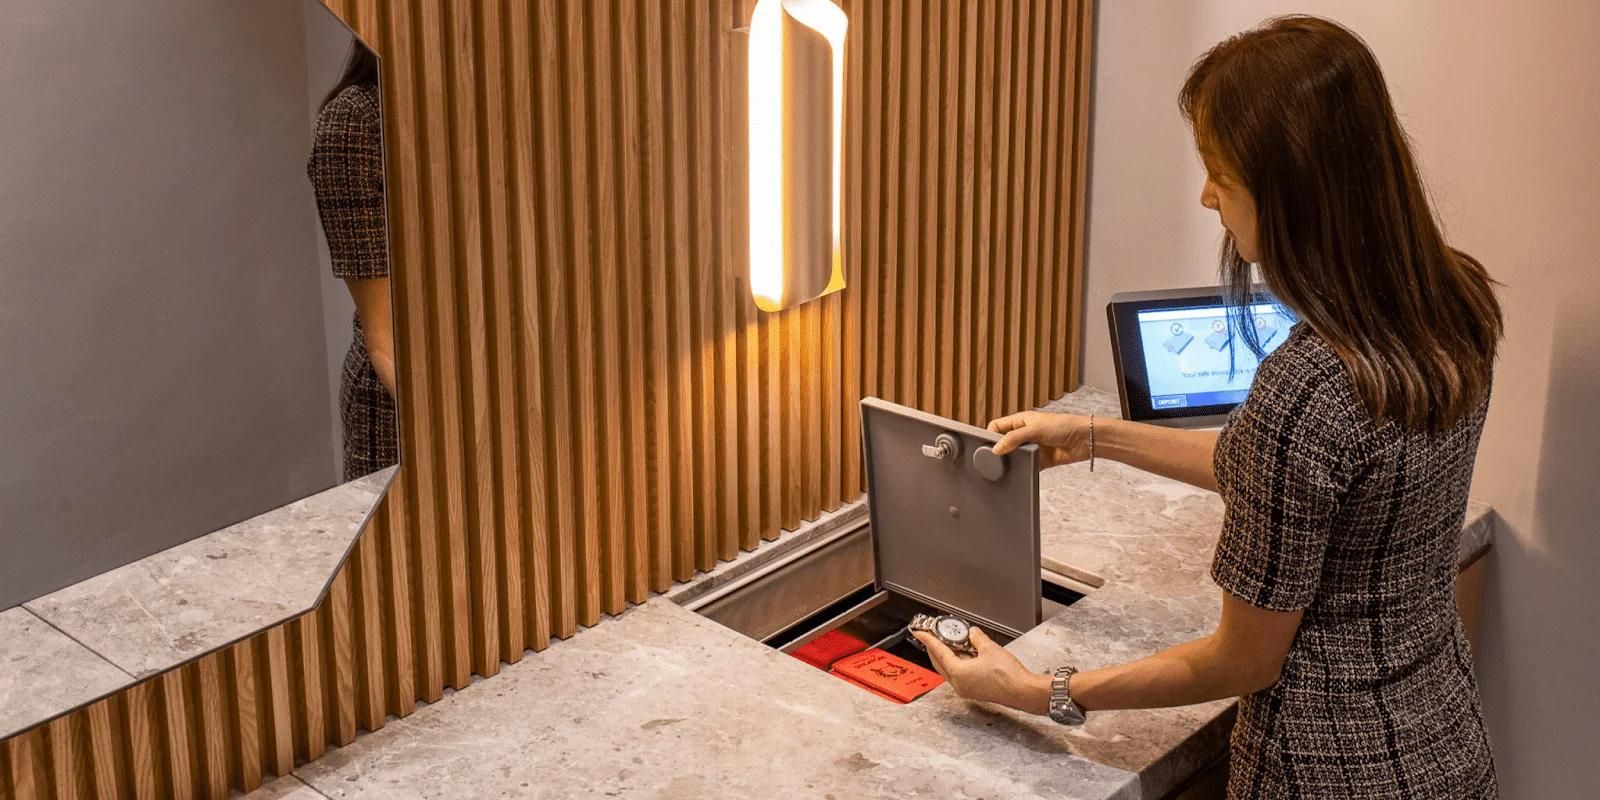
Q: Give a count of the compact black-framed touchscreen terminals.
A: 1